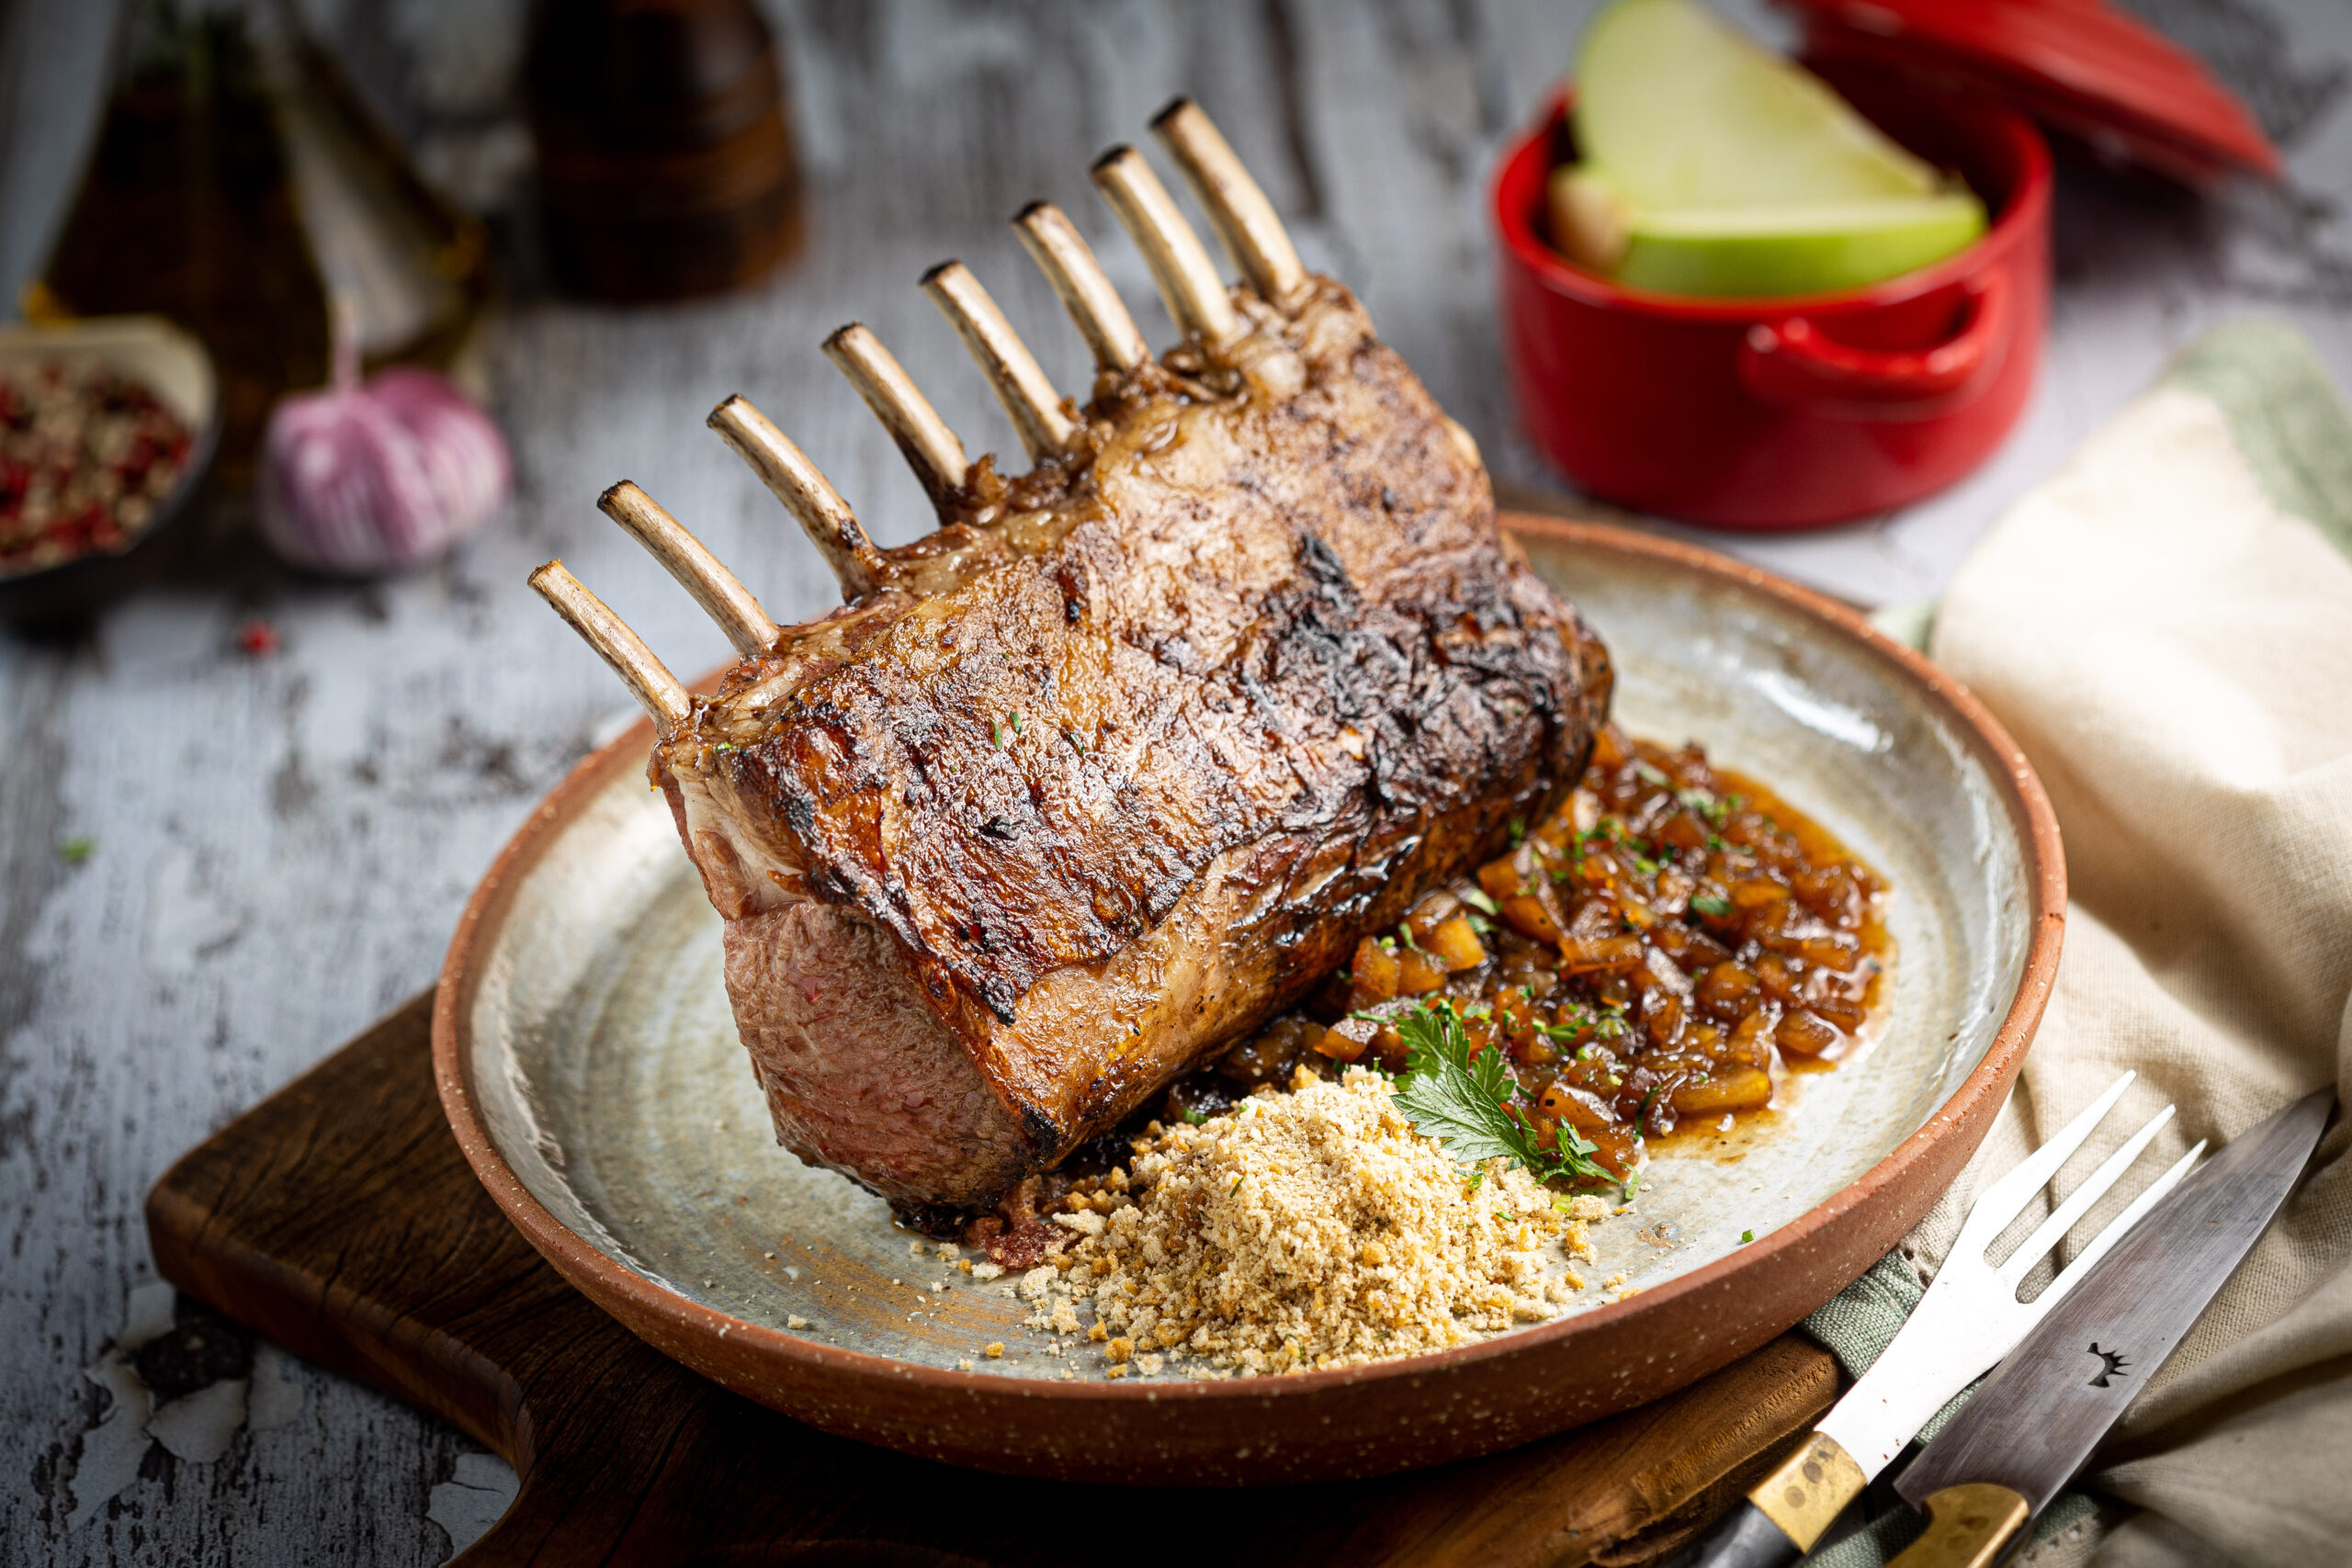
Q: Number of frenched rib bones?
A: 8